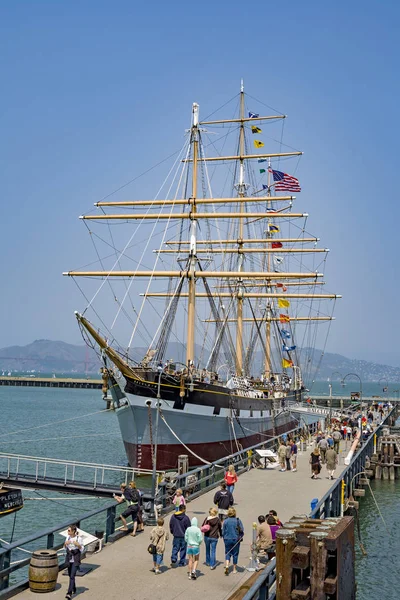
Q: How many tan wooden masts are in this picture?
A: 3